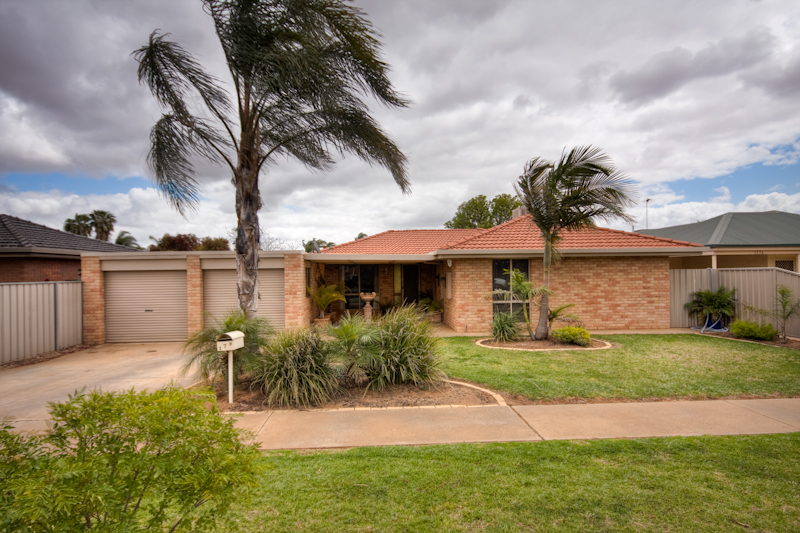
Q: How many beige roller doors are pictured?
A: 2